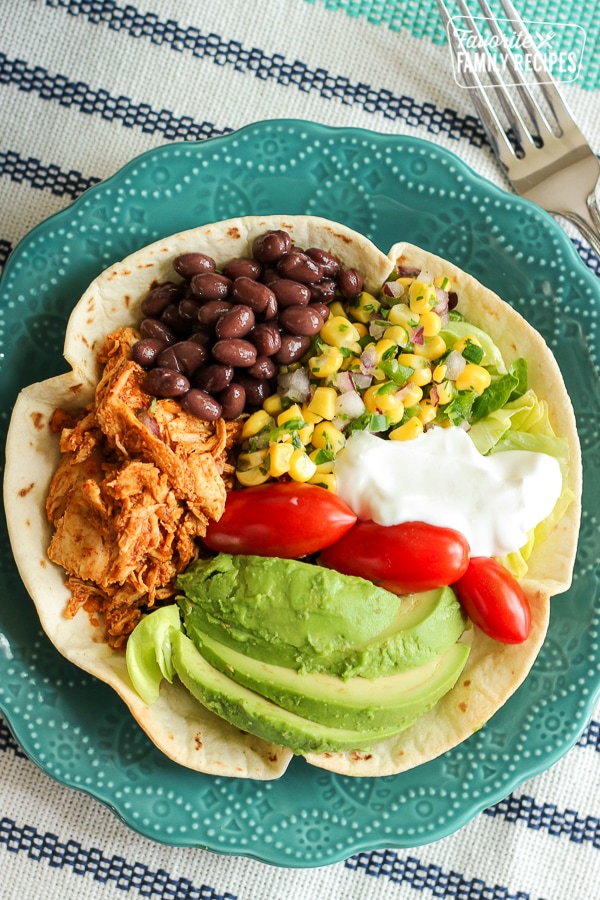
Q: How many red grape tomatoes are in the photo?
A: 3